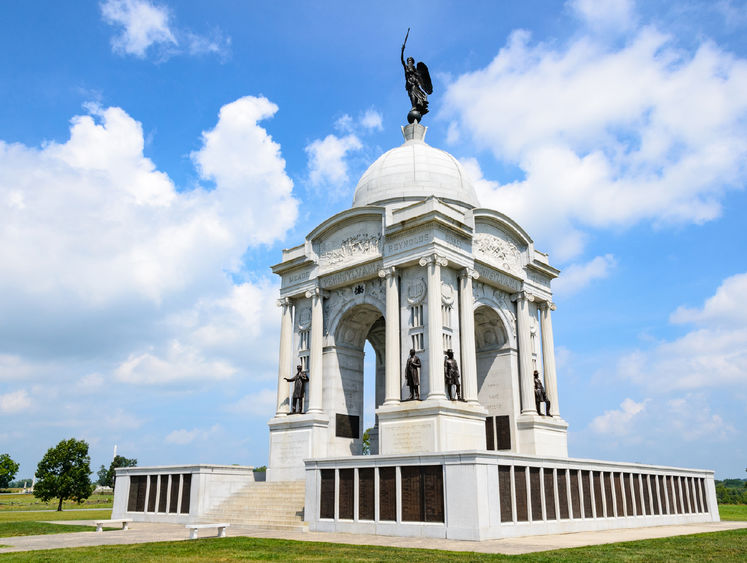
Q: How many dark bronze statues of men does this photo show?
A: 4